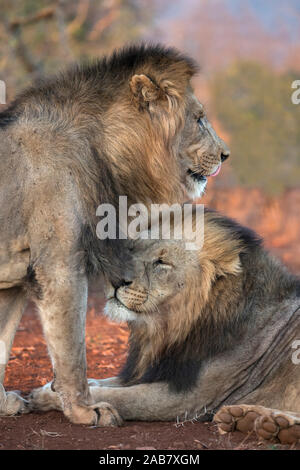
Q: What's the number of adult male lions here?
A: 2